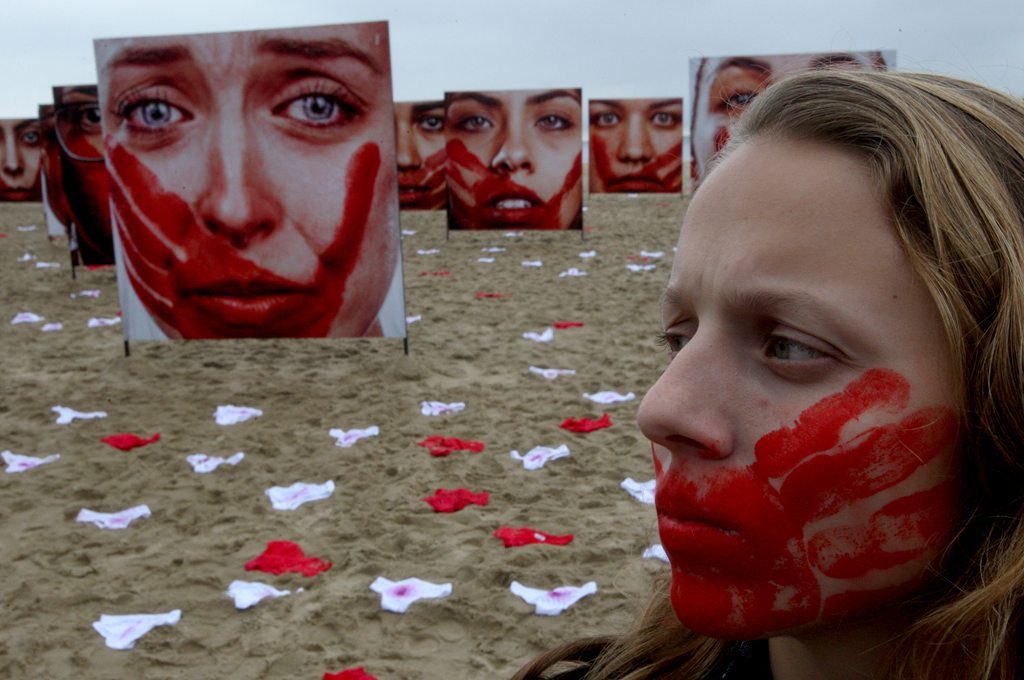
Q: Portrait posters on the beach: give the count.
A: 8